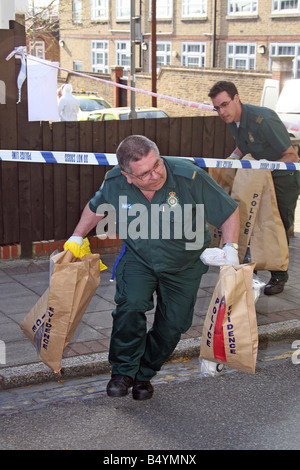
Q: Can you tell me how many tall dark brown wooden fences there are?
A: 1